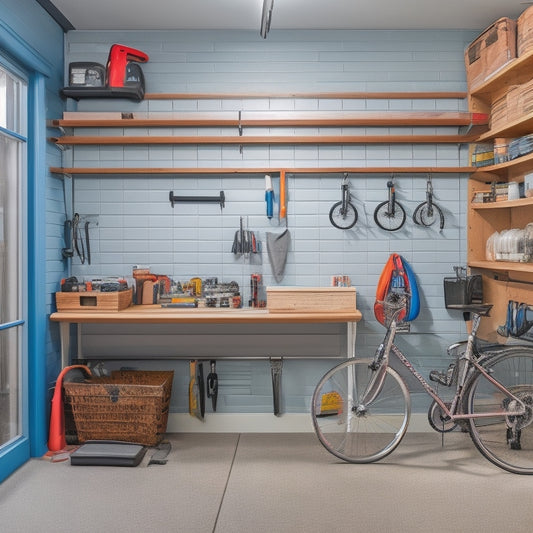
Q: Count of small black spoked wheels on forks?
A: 3